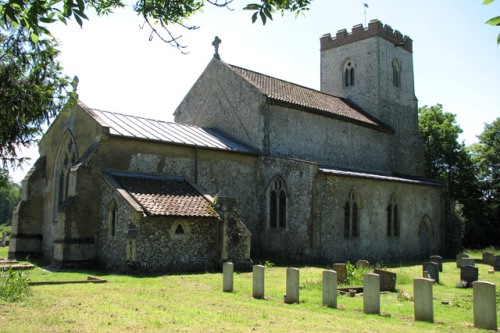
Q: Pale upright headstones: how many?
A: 7